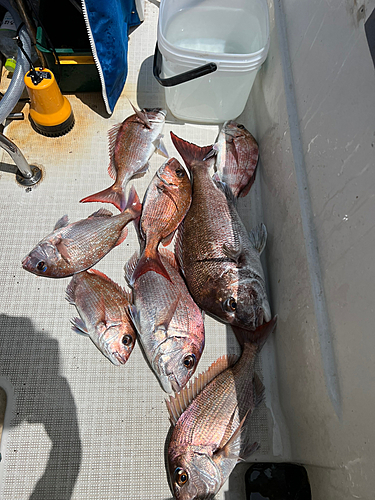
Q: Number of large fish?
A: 3